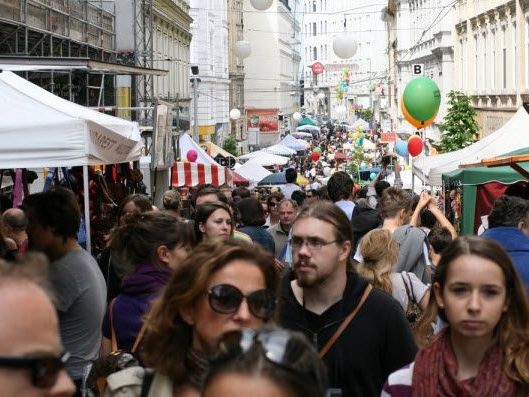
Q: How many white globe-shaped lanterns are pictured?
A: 5